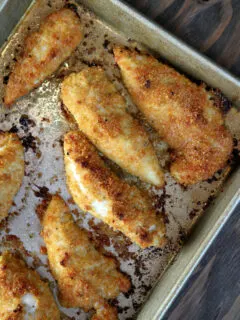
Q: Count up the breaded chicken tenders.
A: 7